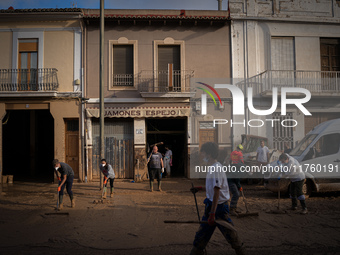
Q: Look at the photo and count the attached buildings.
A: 3